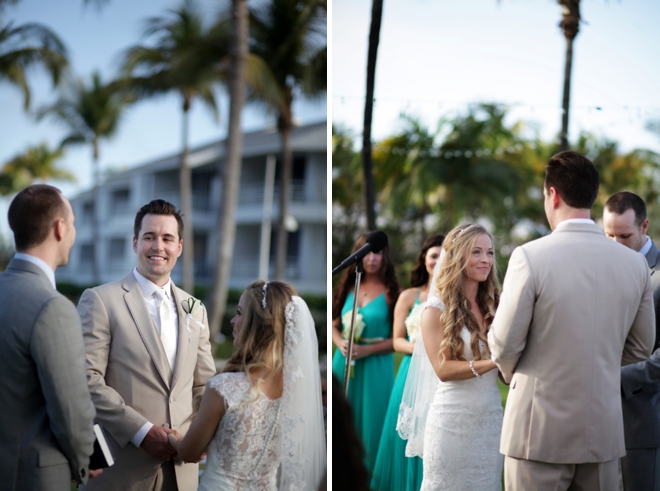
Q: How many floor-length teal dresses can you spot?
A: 2